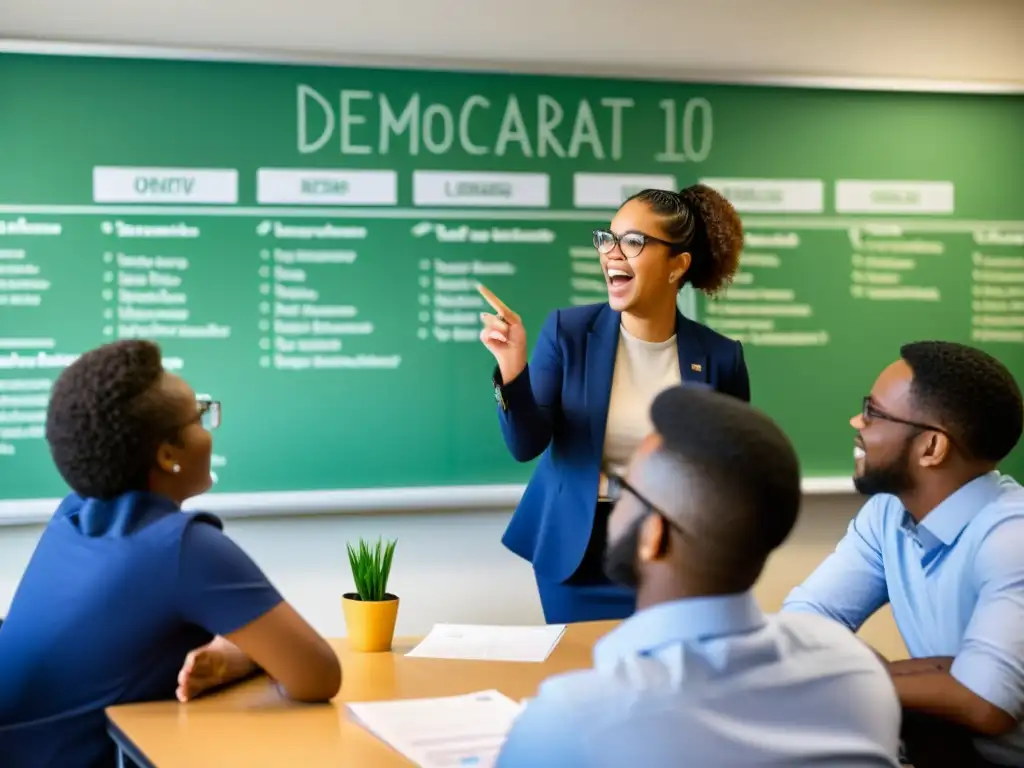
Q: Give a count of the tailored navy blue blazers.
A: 1